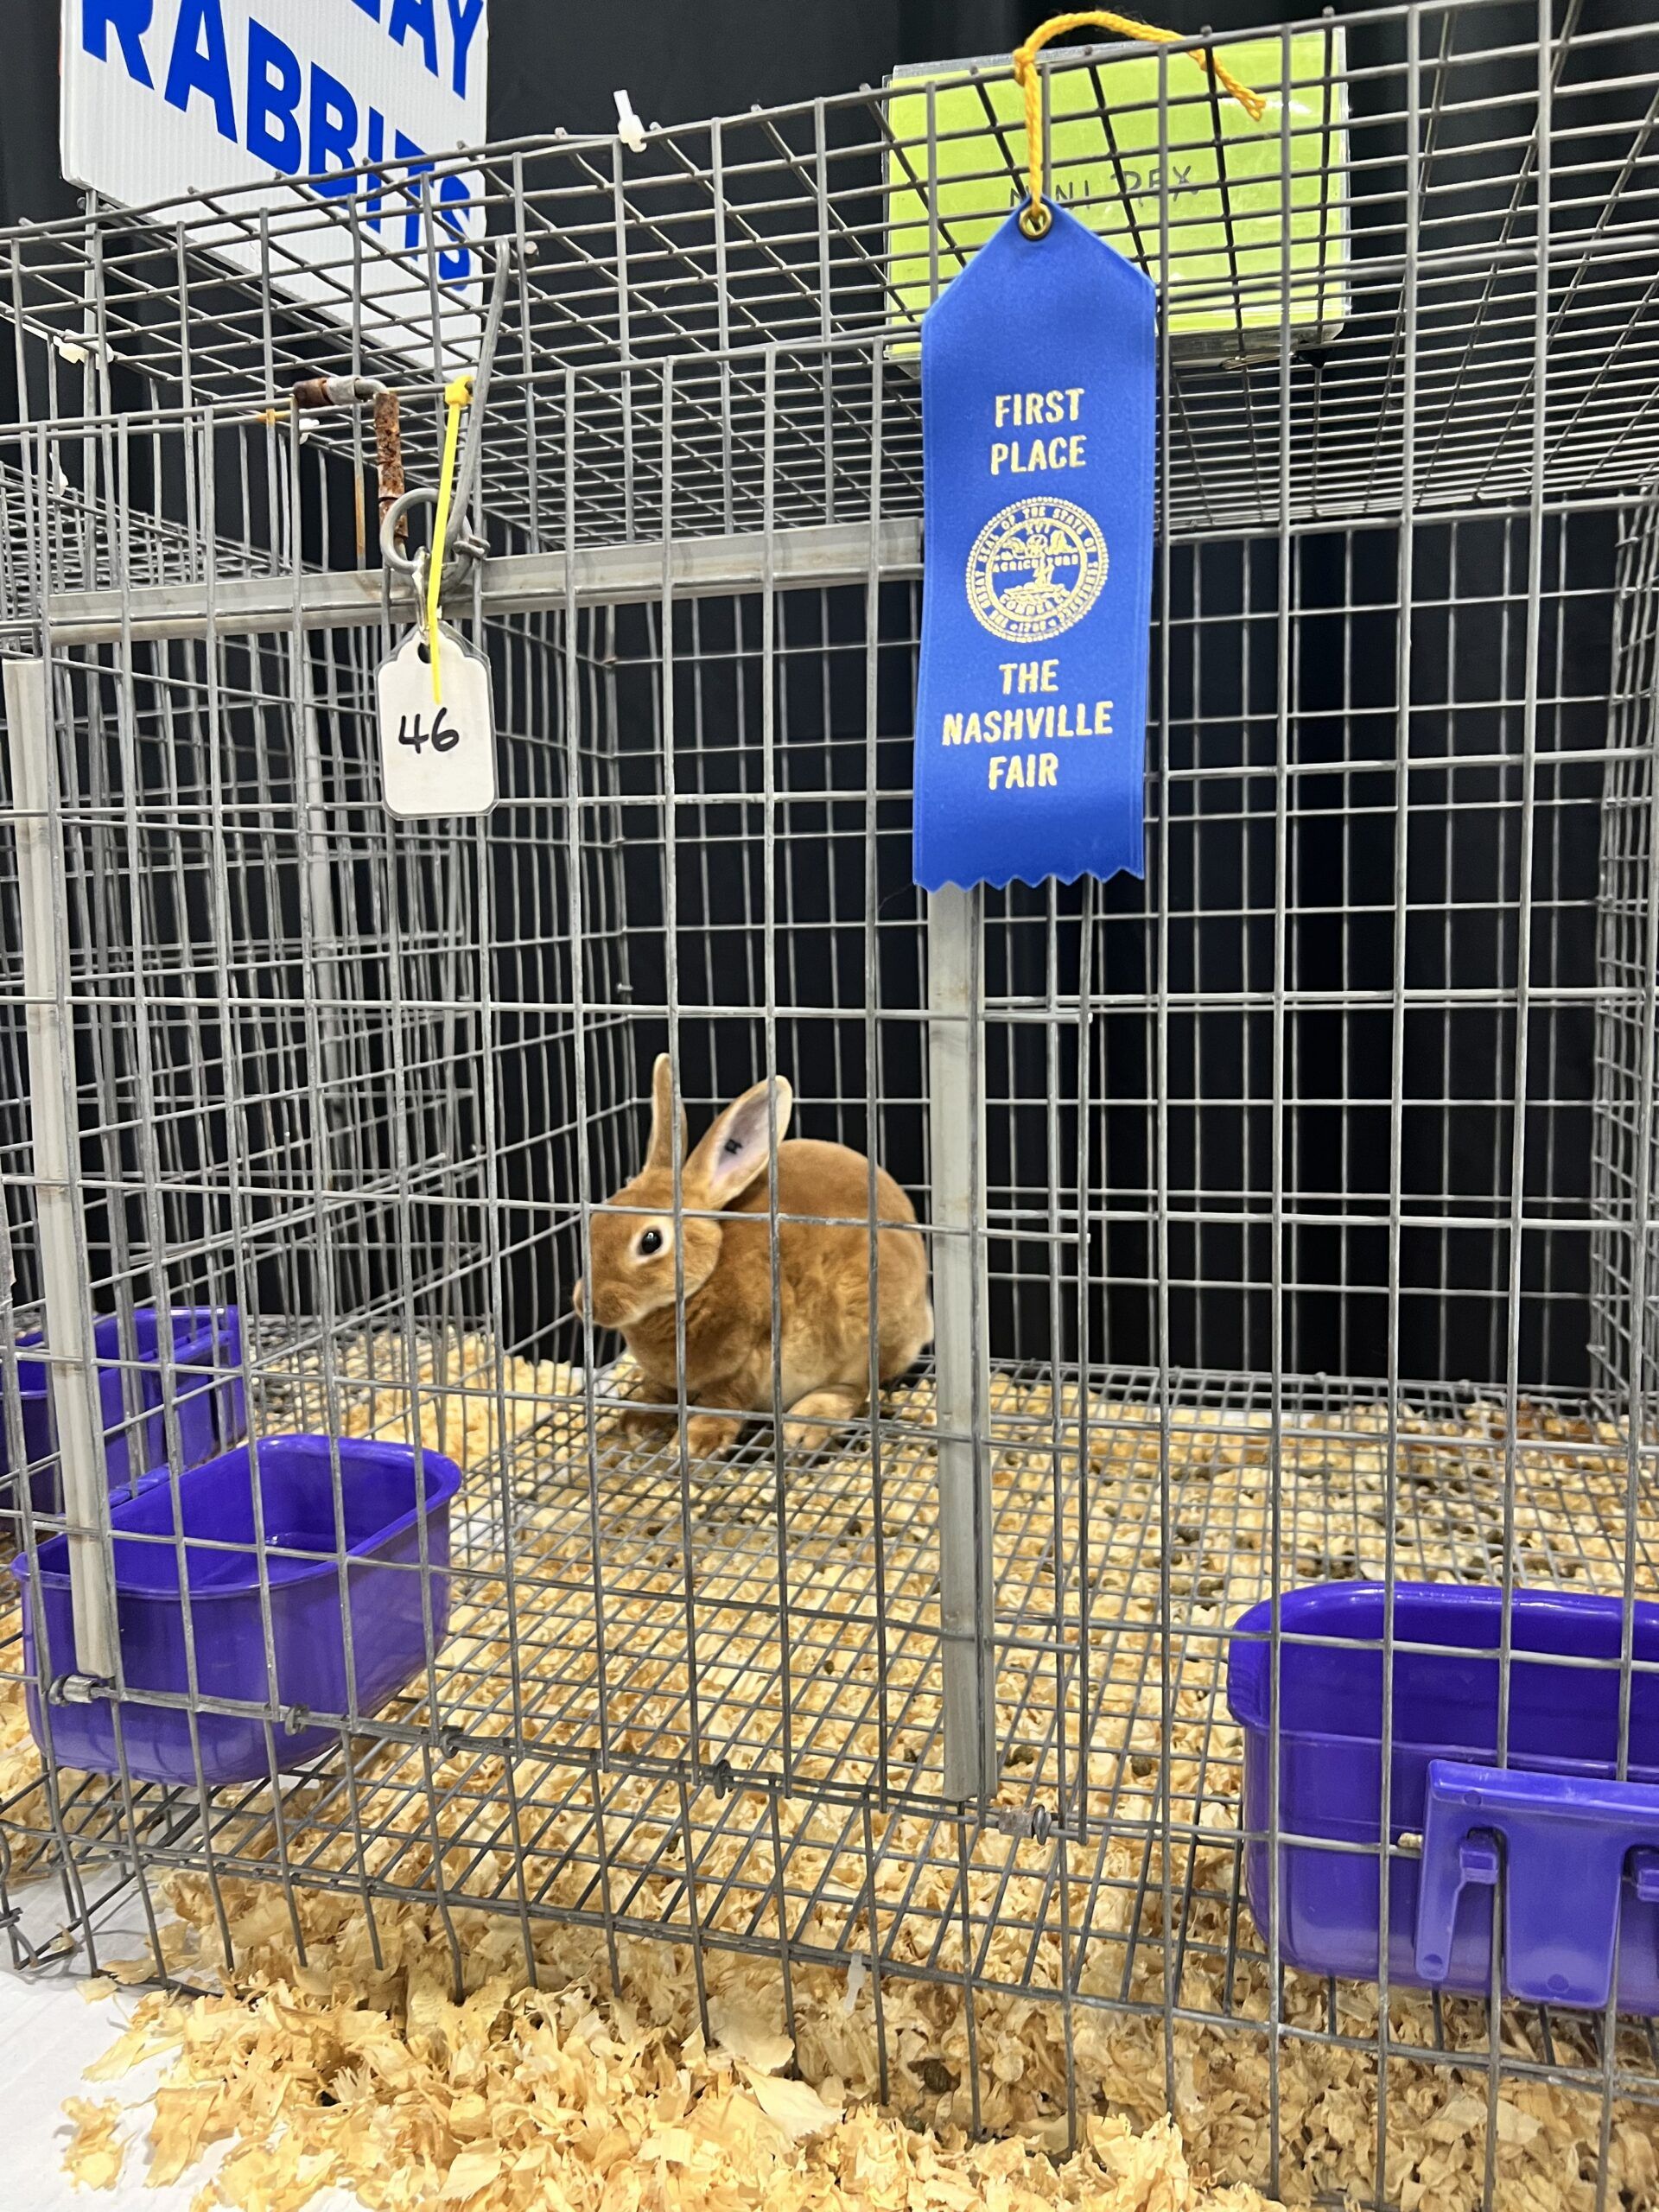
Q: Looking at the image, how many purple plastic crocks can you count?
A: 3